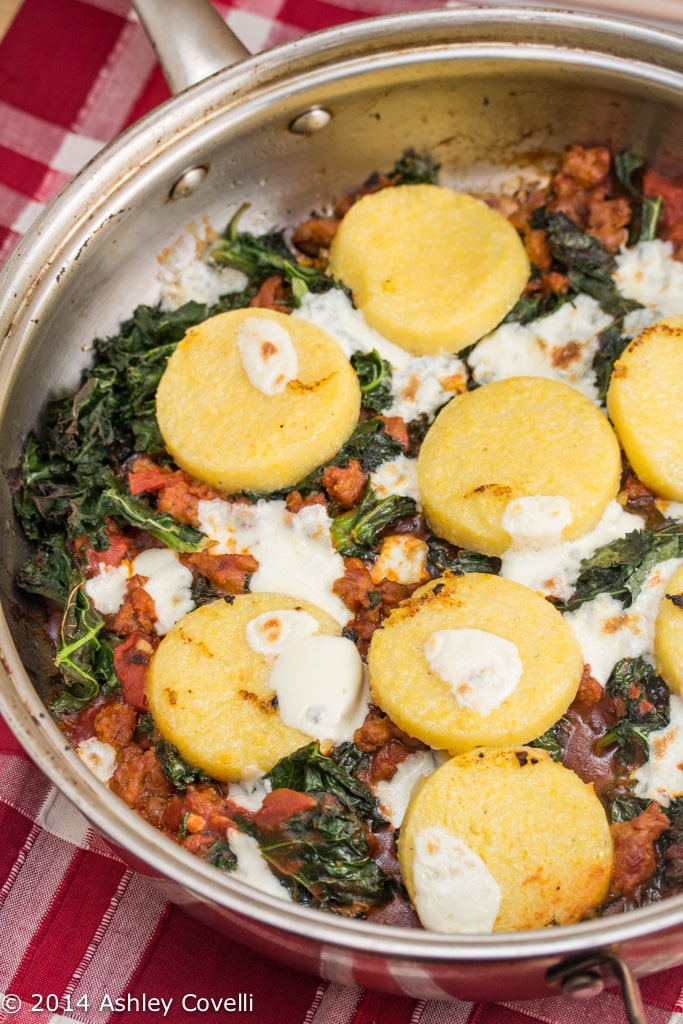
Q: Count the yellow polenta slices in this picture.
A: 8